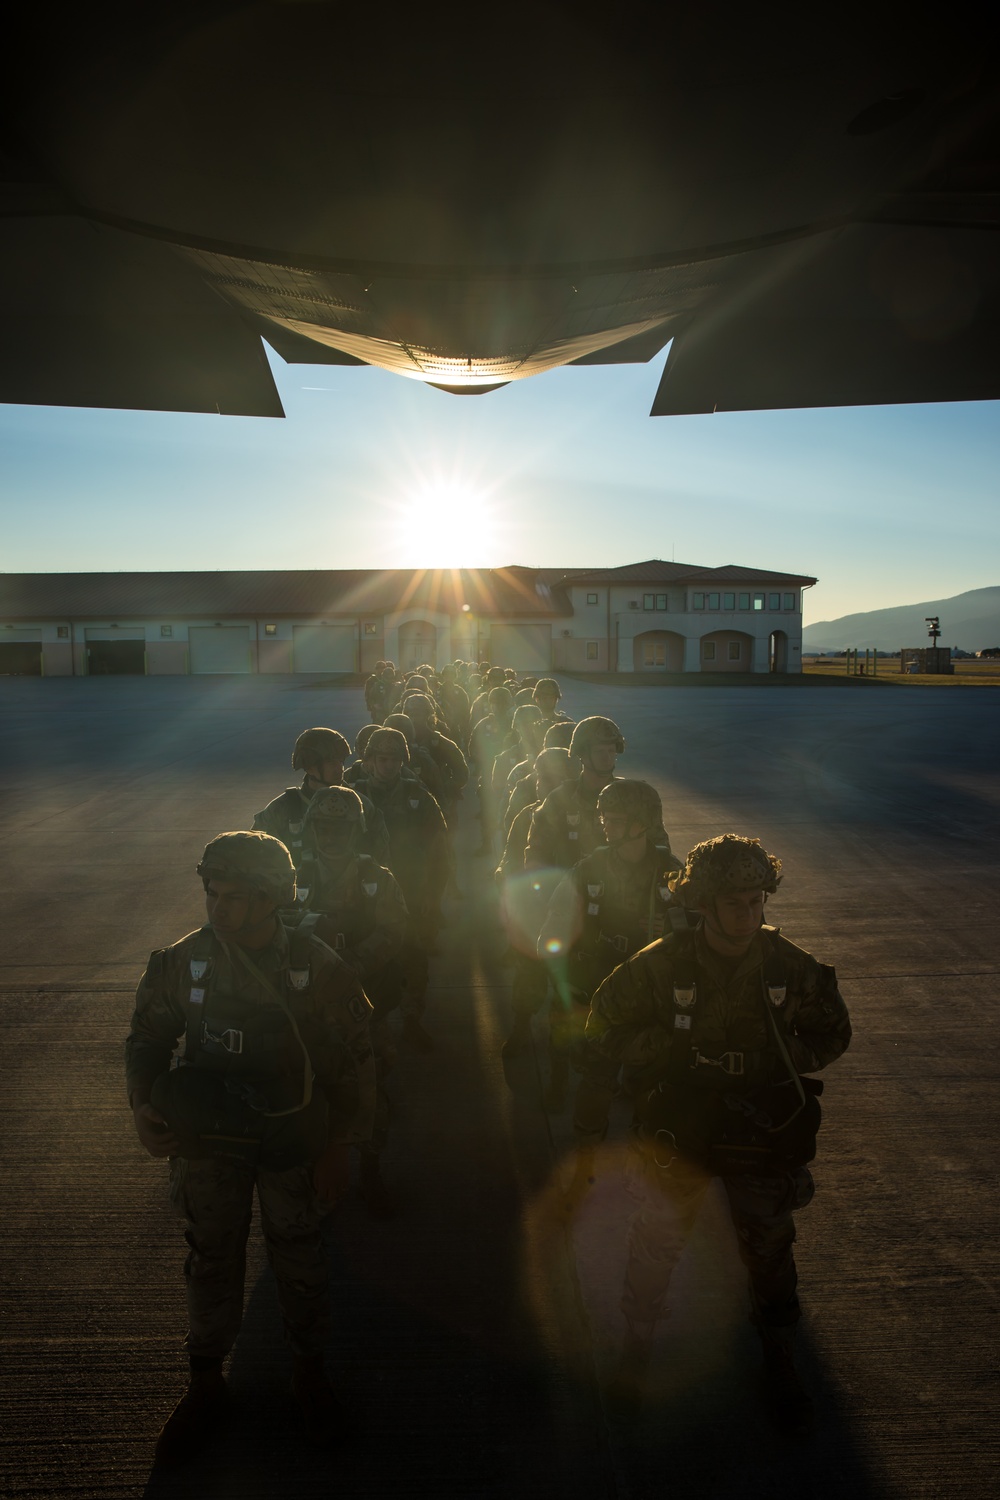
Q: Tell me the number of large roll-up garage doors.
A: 5